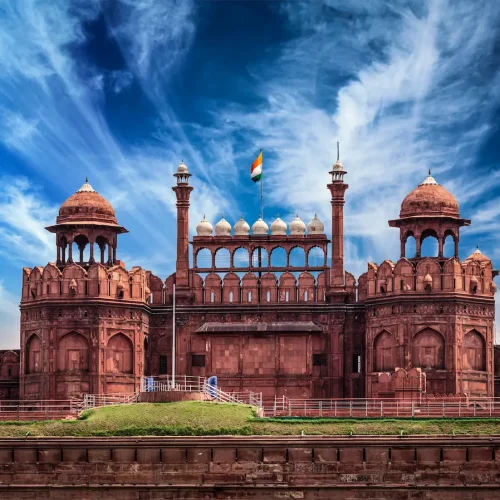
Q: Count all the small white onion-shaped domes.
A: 7